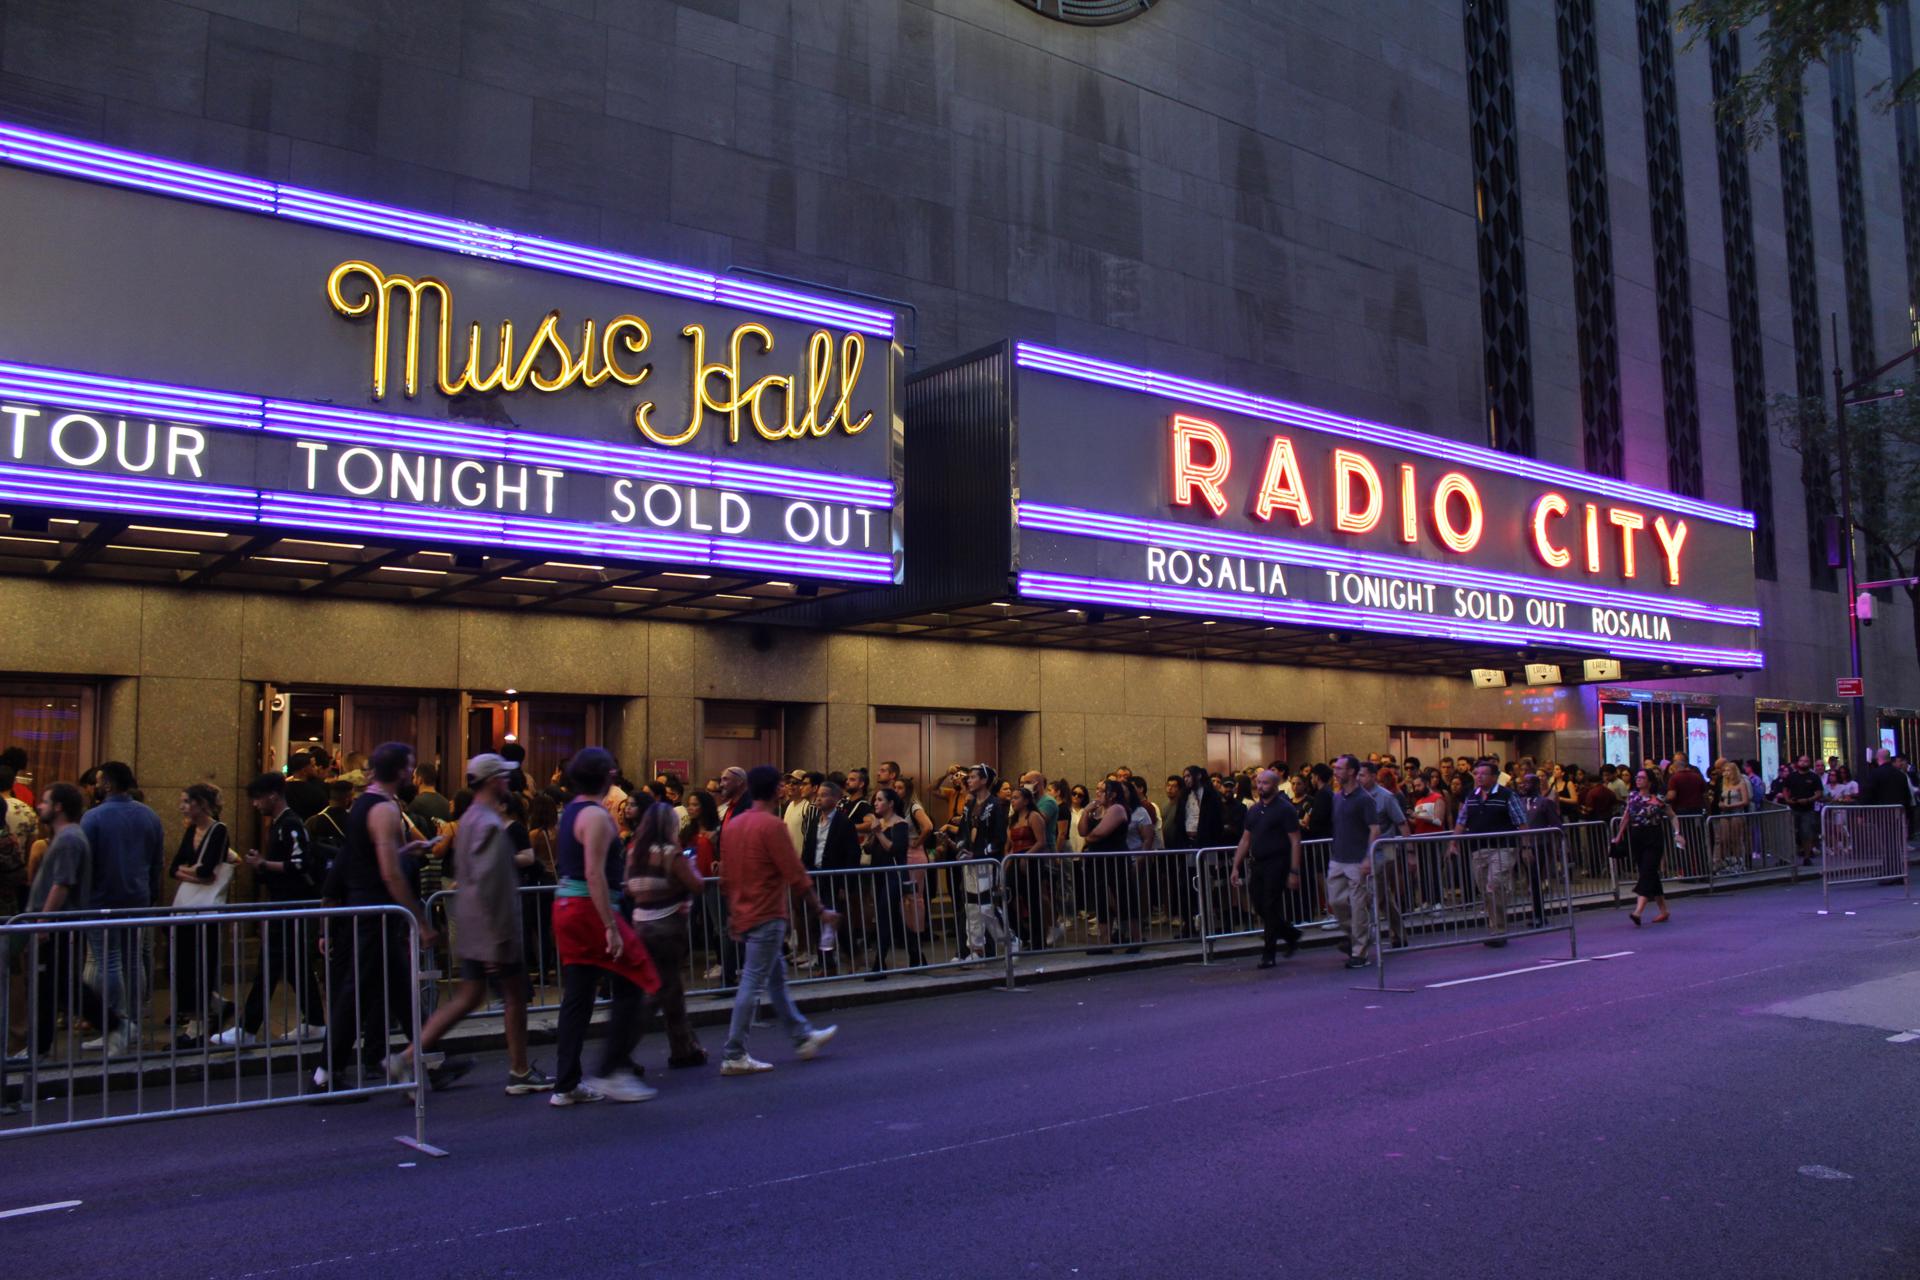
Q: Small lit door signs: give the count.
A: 3